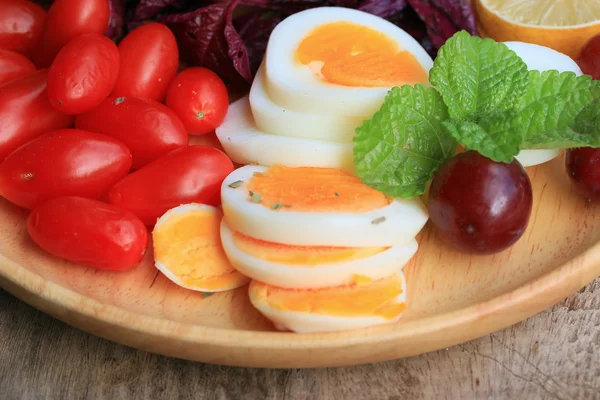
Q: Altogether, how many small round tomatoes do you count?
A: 11